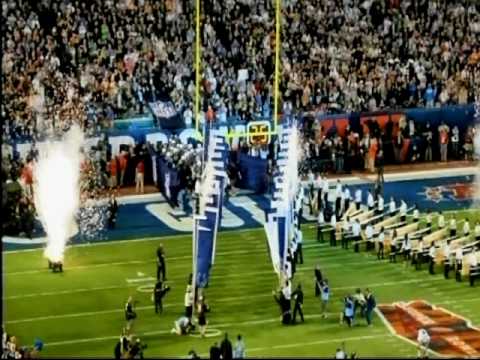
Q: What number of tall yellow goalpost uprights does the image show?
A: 2